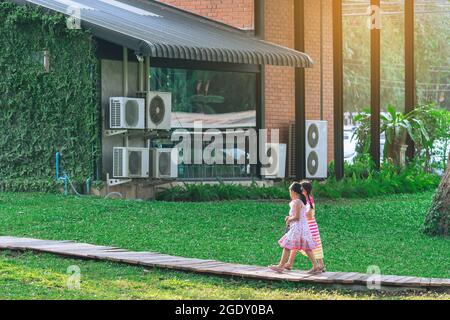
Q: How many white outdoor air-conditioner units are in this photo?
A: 6